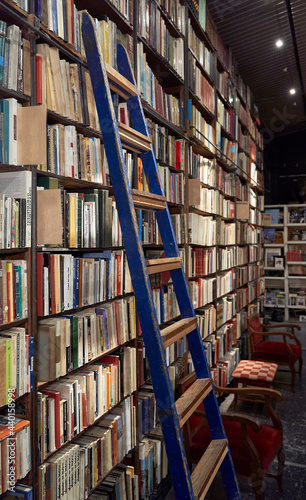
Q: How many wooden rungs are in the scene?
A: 7